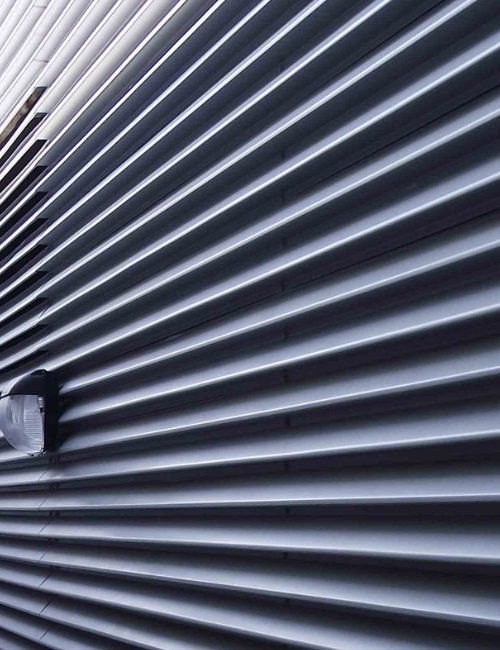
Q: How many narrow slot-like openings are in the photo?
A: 11